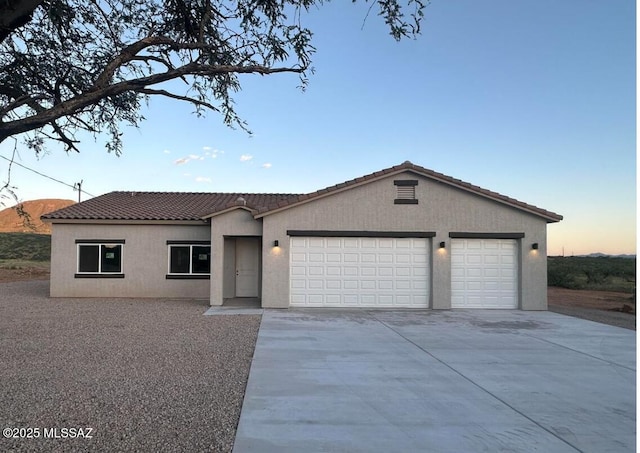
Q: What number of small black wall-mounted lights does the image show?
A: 3